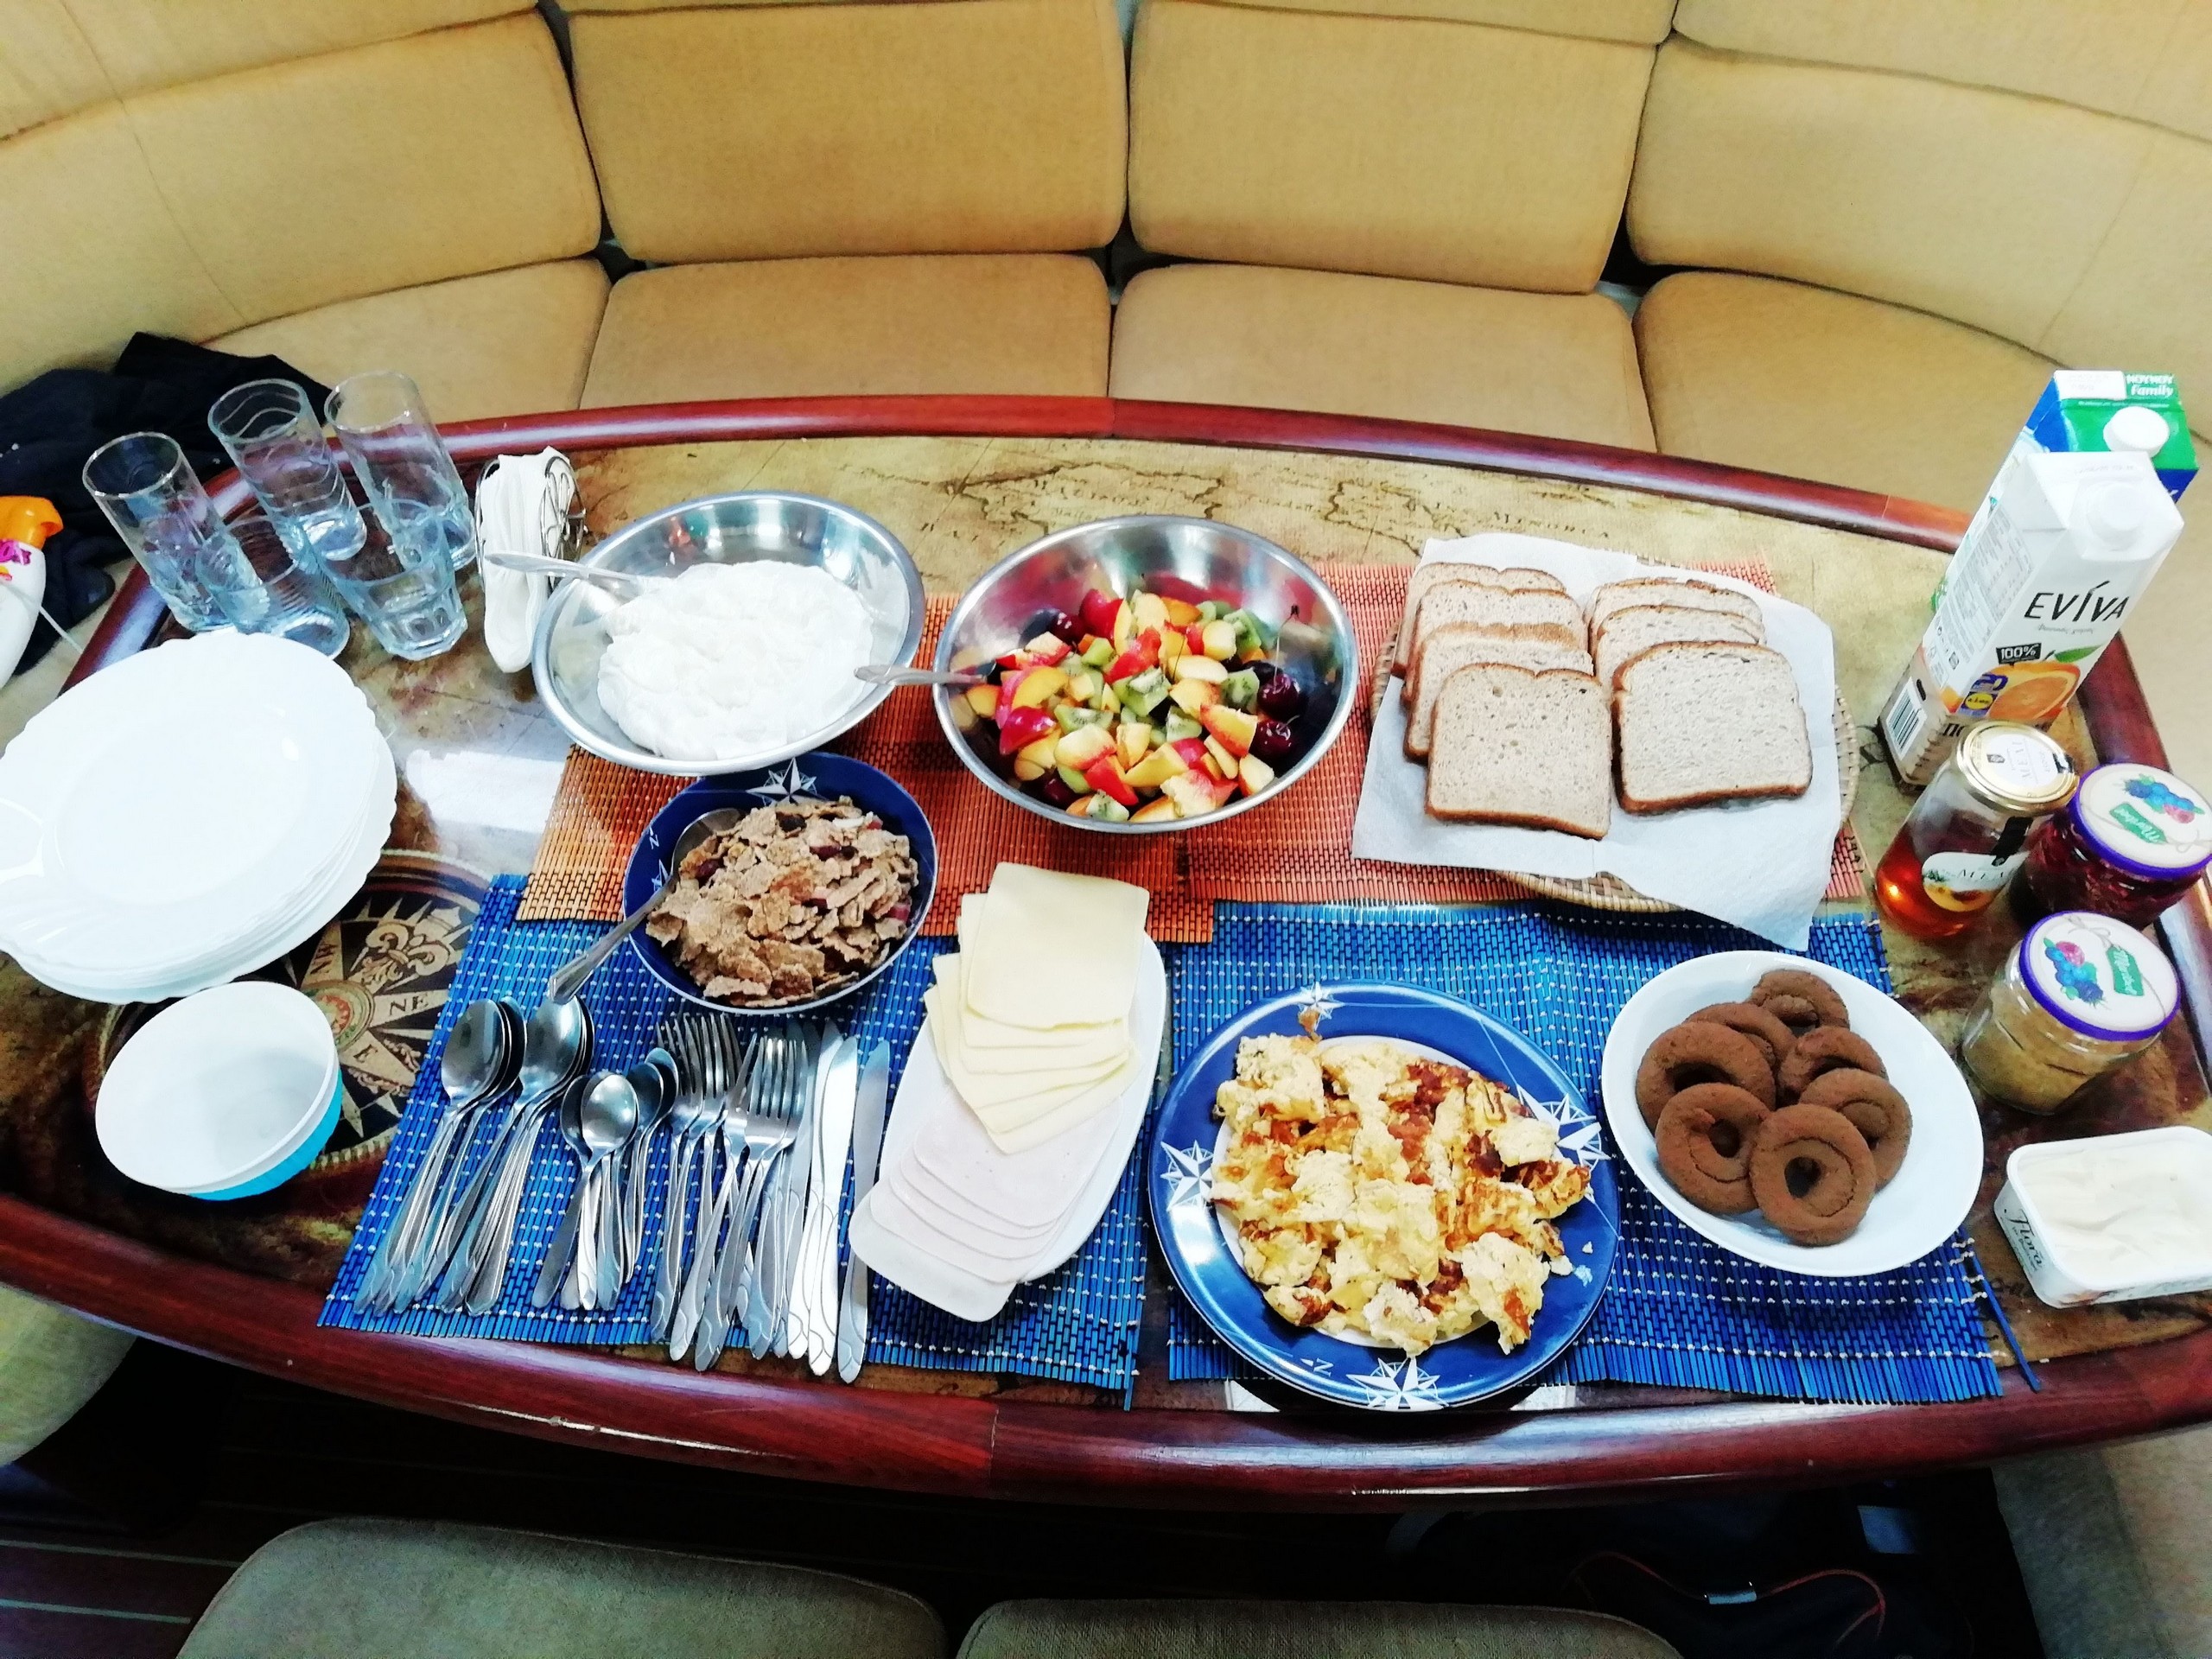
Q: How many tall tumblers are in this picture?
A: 3